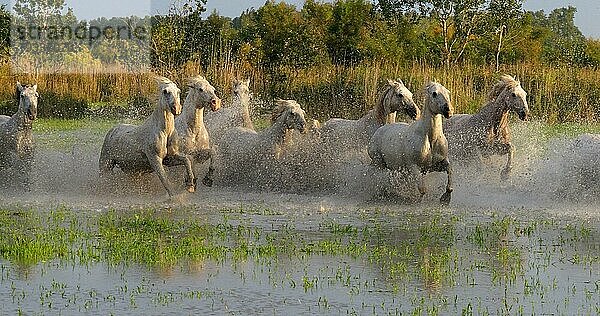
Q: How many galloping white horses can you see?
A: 8